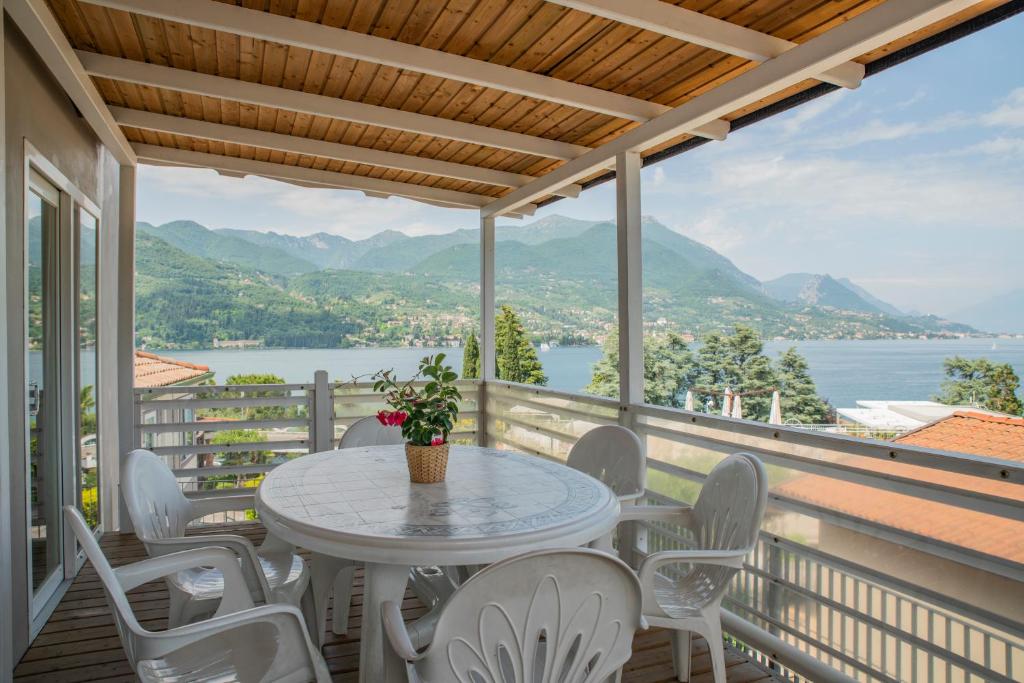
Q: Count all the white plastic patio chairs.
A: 6